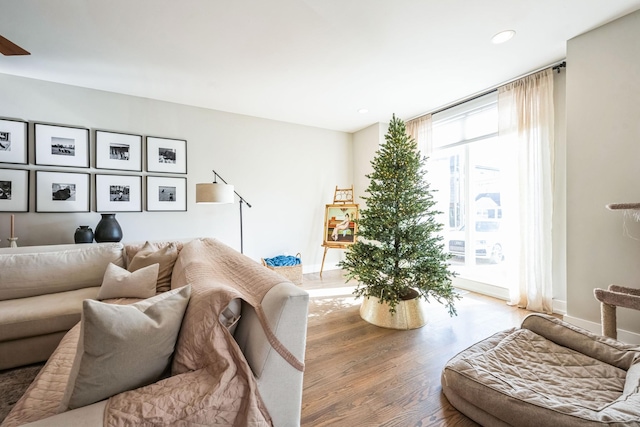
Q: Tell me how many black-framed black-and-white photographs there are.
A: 8